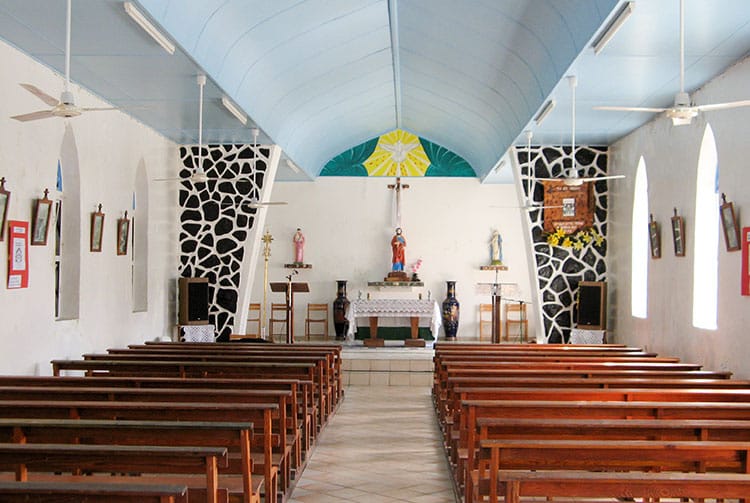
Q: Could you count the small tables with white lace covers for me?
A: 2